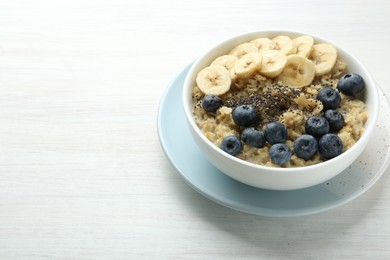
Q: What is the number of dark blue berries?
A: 12